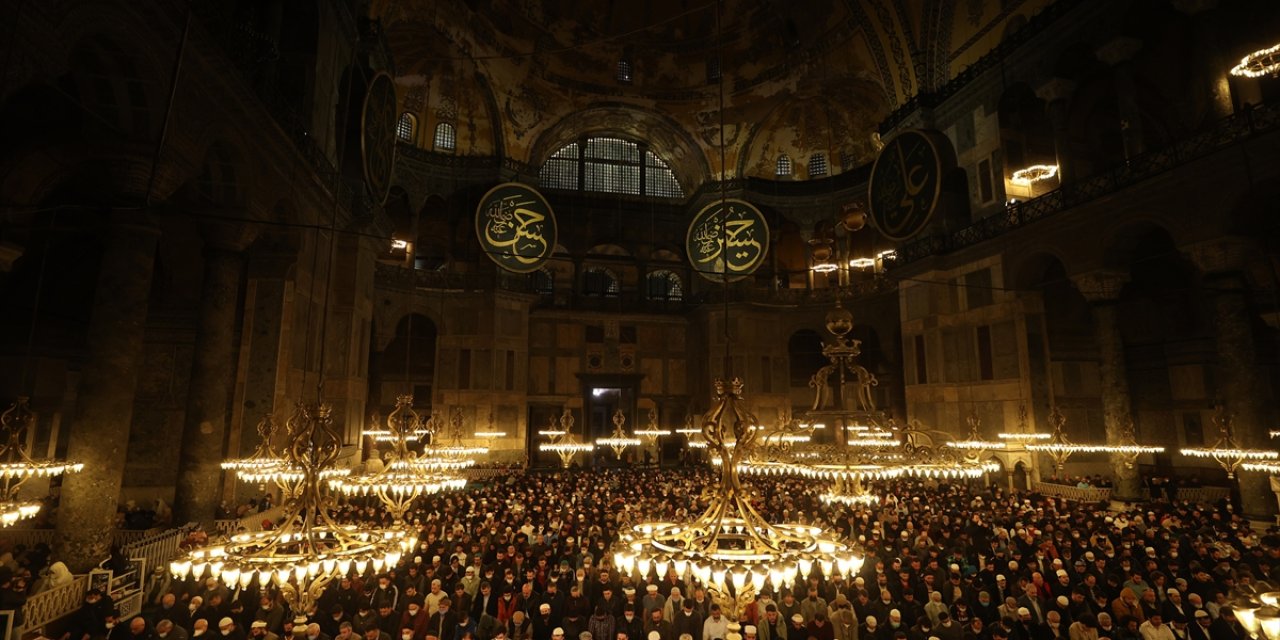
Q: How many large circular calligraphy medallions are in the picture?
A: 4